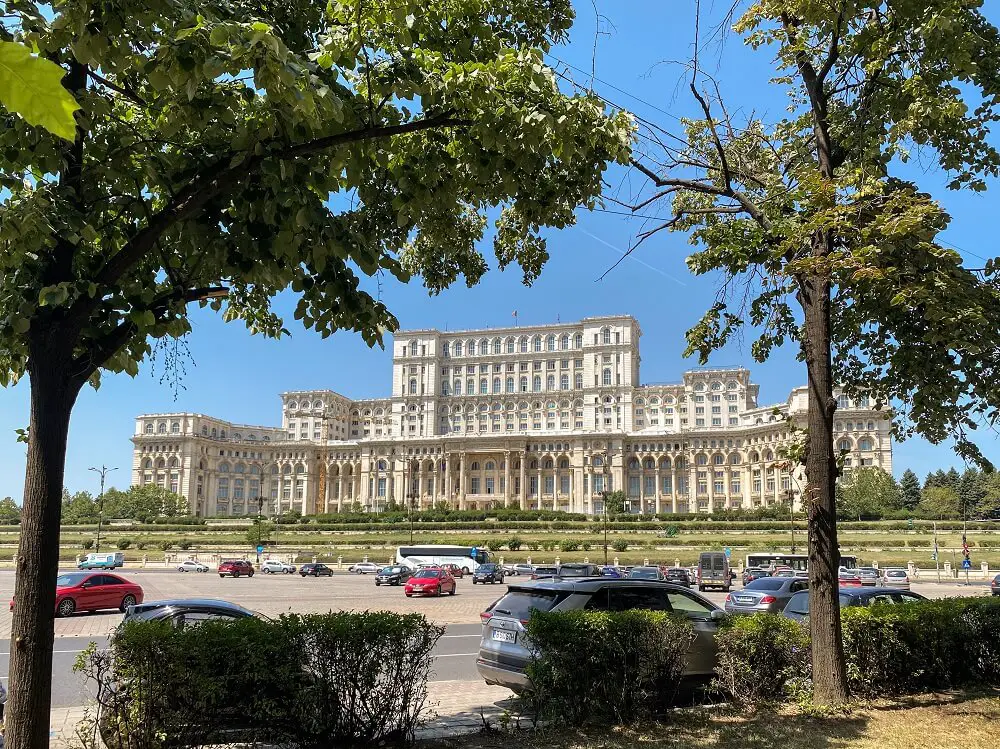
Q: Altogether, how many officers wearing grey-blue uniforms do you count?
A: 0